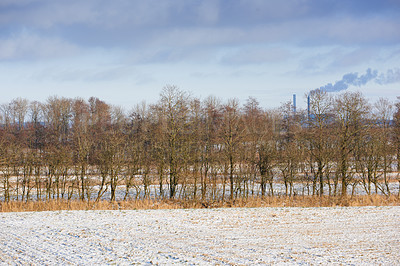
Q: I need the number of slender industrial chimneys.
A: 2